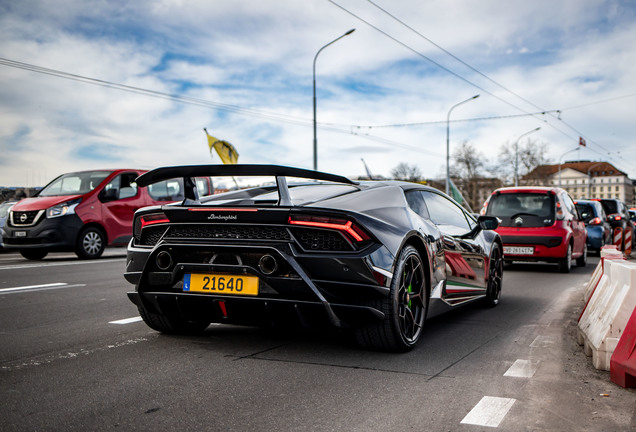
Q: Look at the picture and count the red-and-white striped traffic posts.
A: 2